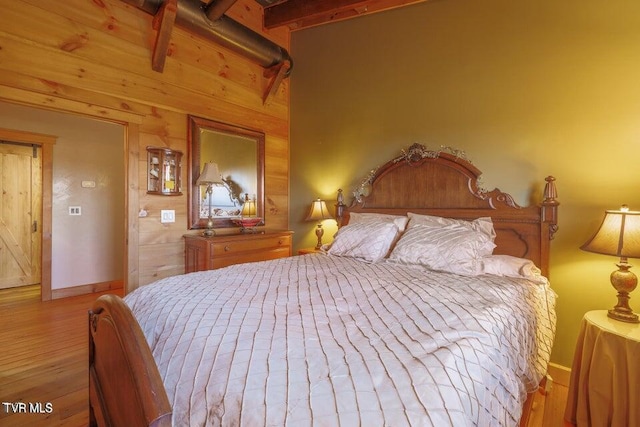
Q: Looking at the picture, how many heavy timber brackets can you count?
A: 2